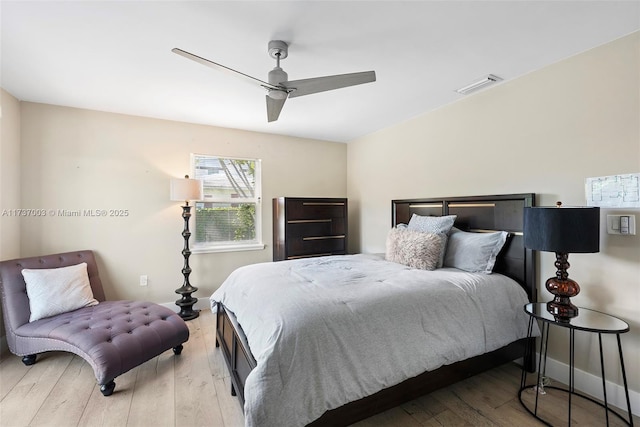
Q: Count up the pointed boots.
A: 0